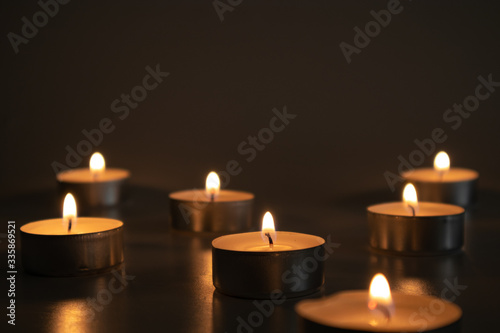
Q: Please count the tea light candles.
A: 7